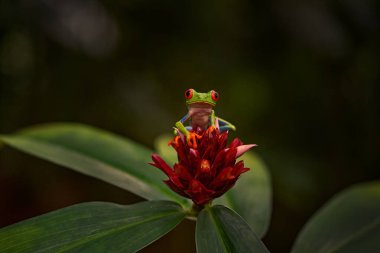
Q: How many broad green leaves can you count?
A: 5